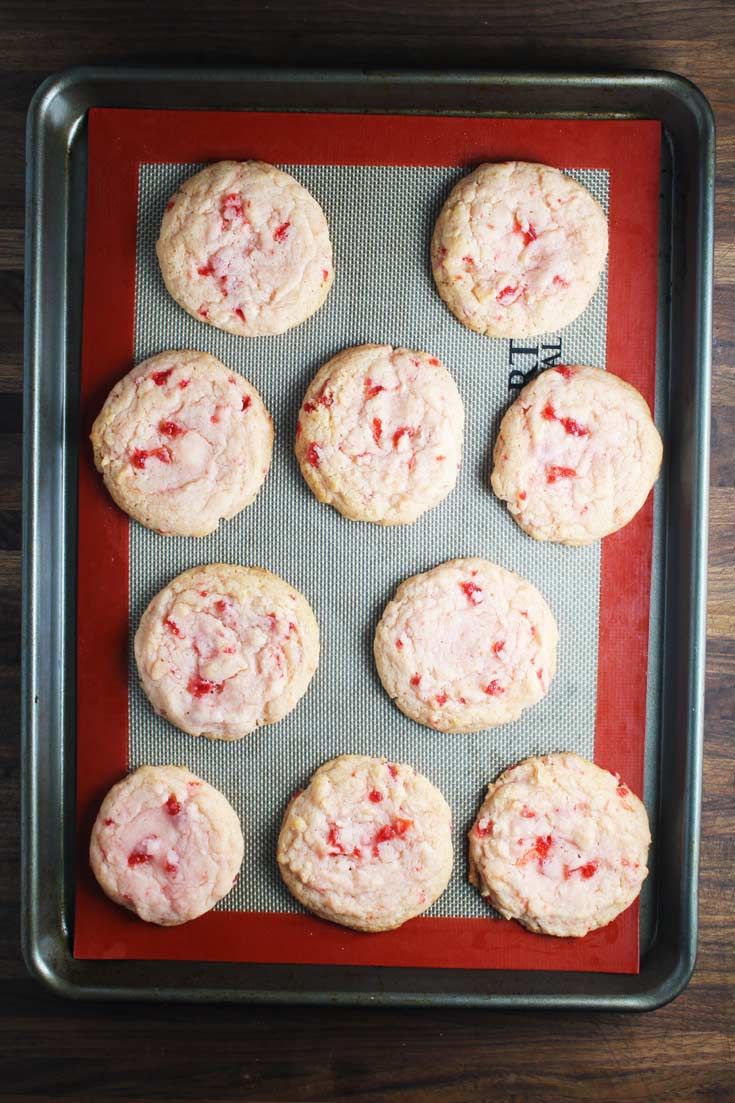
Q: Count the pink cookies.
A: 10